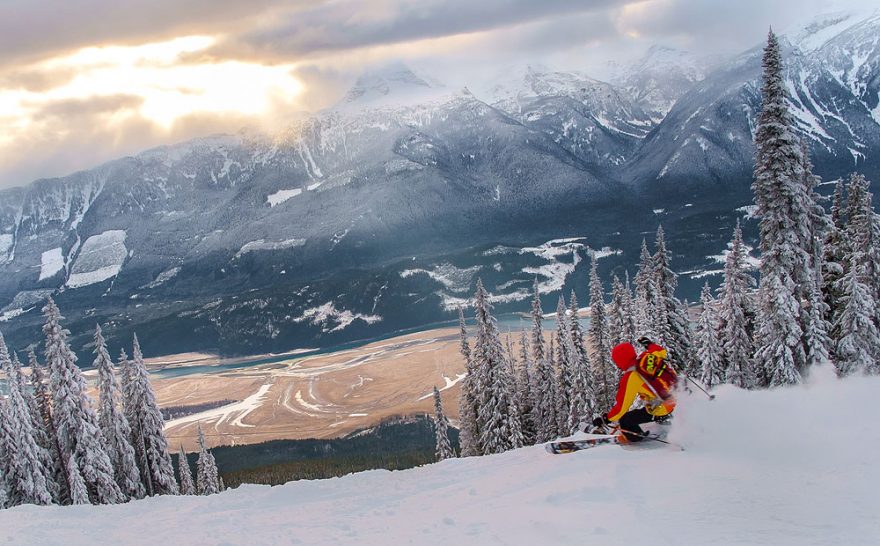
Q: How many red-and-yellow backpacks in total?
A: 1